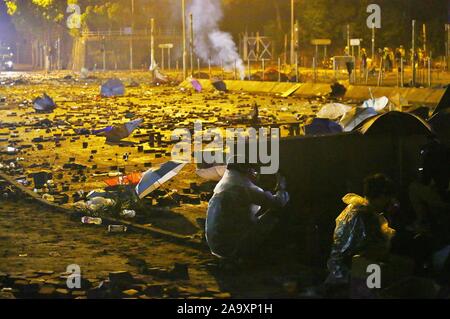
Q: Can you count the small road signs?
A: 3